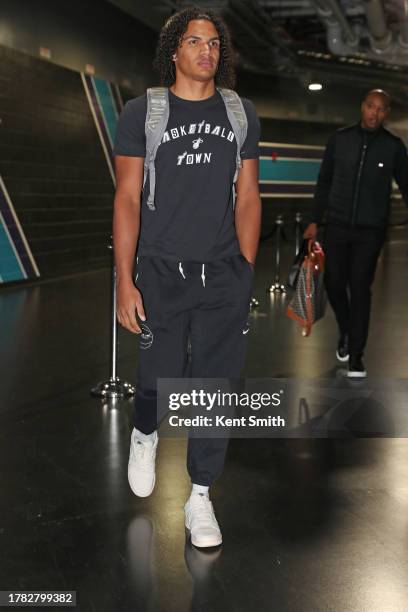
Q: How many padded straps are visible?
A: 2